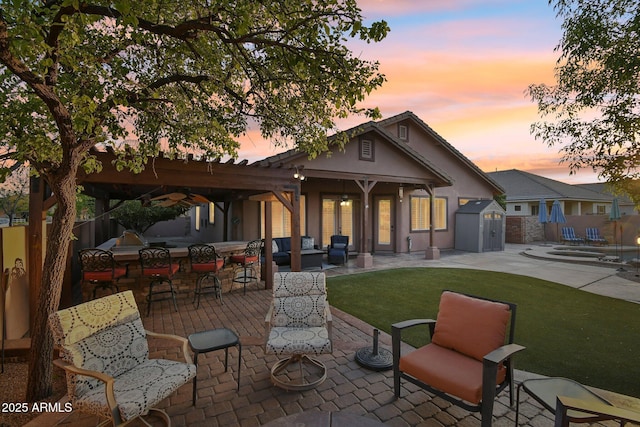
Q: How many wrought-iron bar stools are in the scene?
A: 4